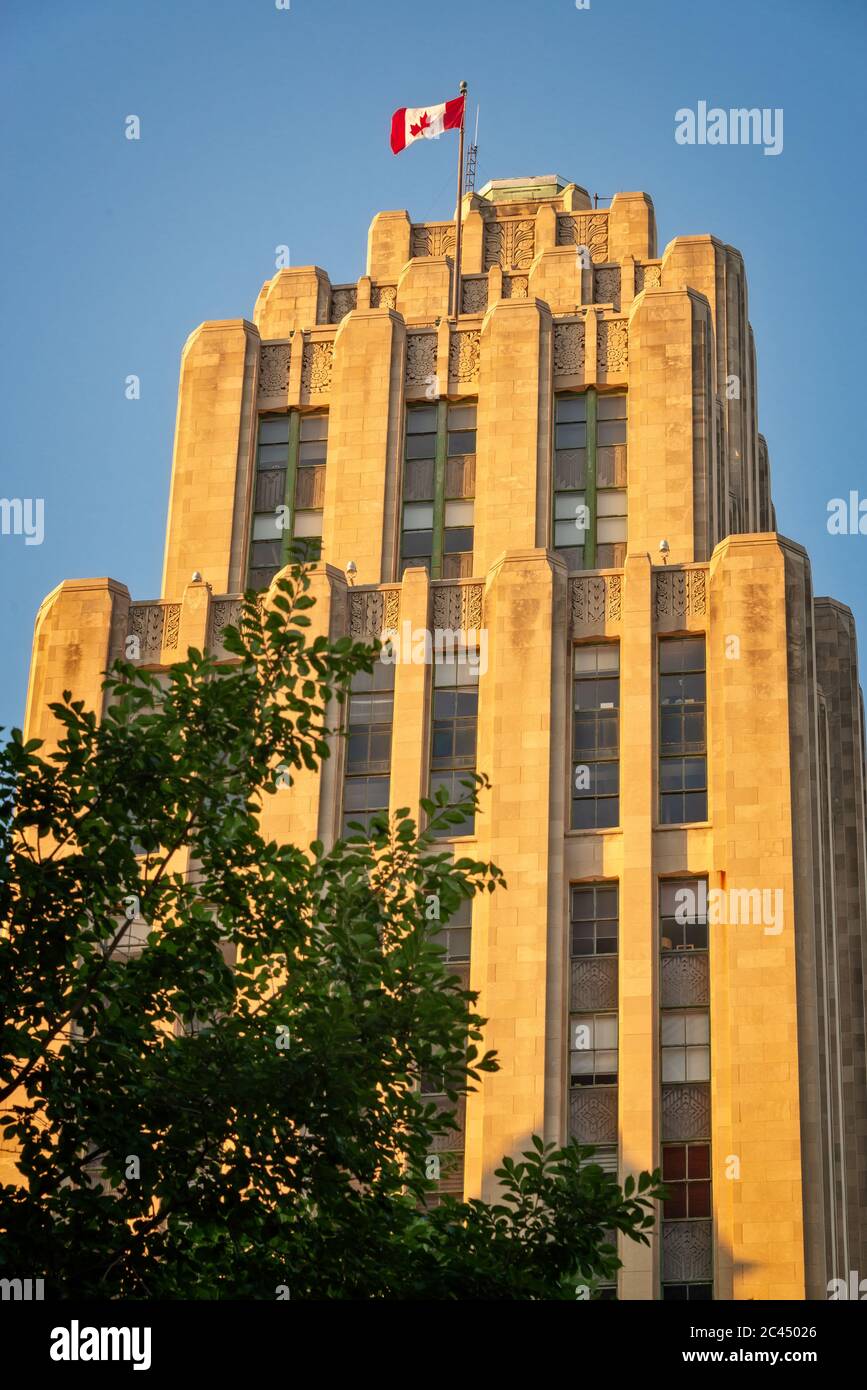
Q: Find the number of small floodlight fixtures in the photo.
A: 3